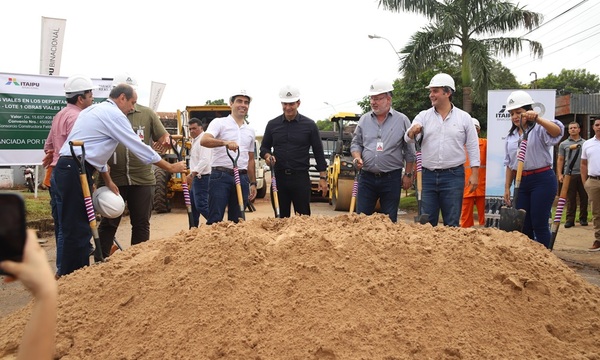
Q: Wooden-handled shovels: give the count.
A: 8